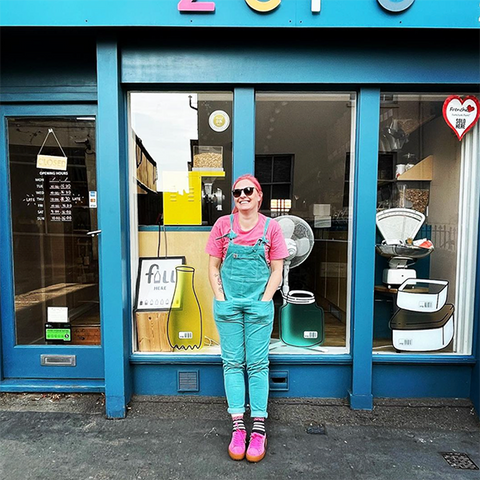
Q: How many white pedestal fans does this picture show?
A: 1